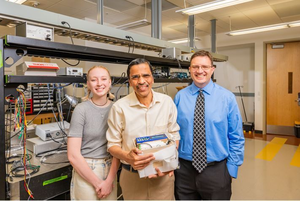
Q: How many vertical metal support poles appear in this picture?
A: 4